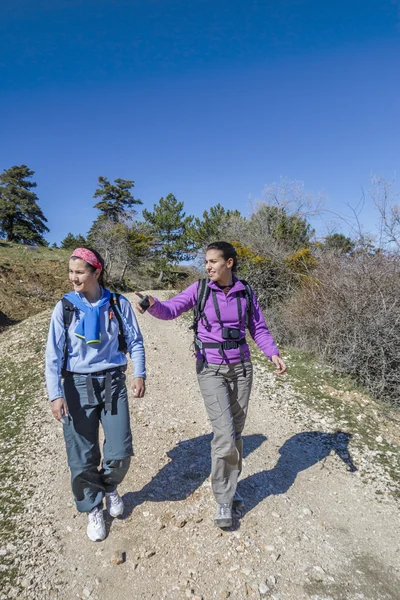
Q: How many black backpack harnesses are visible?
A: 2